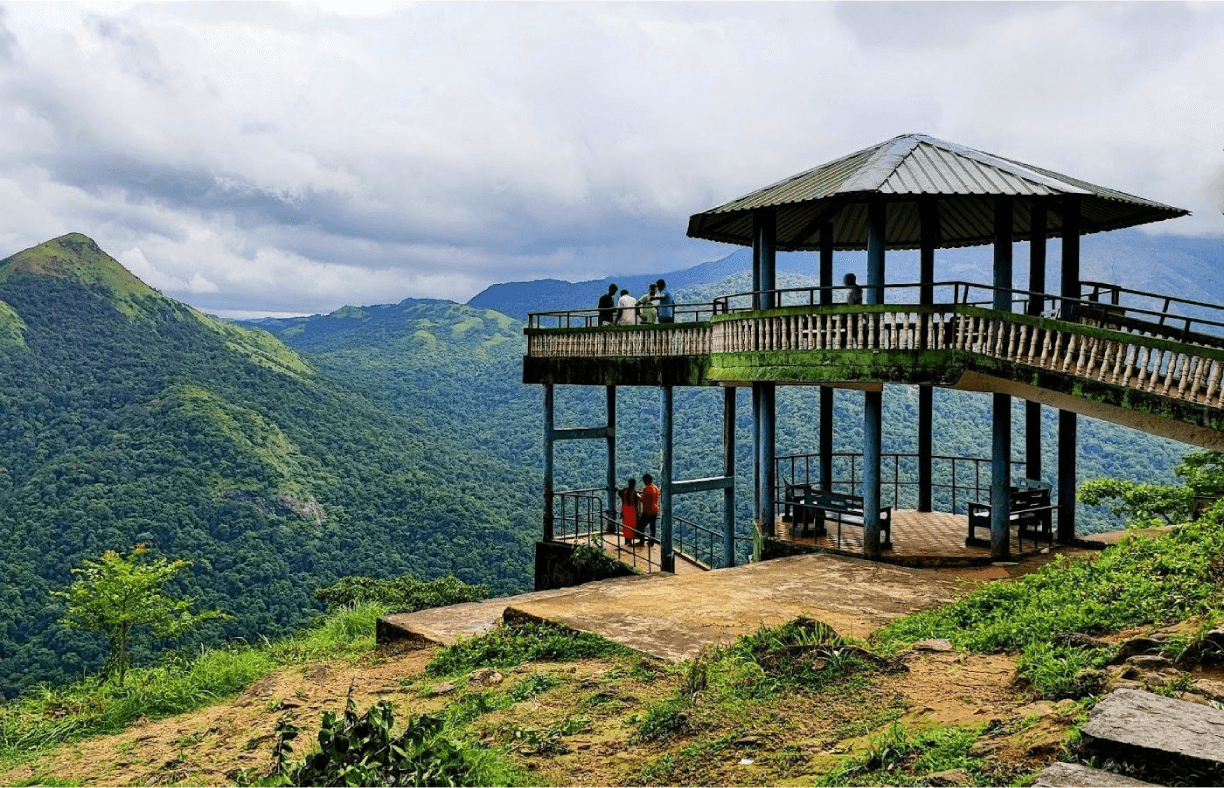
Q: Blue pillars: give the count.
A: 12